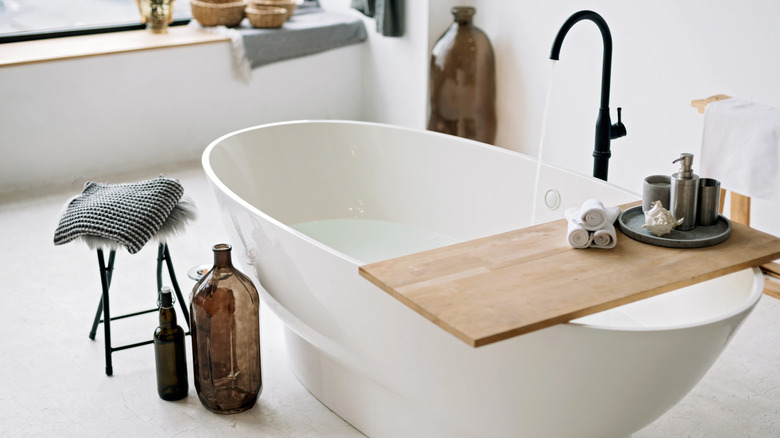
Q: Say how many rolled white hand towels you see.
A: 3